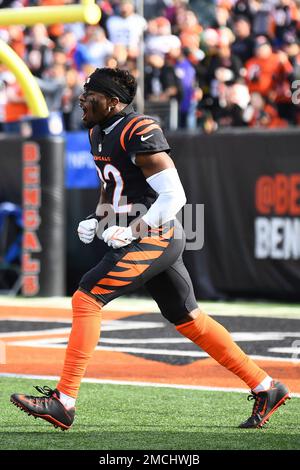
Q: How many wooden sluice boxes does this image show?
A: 0